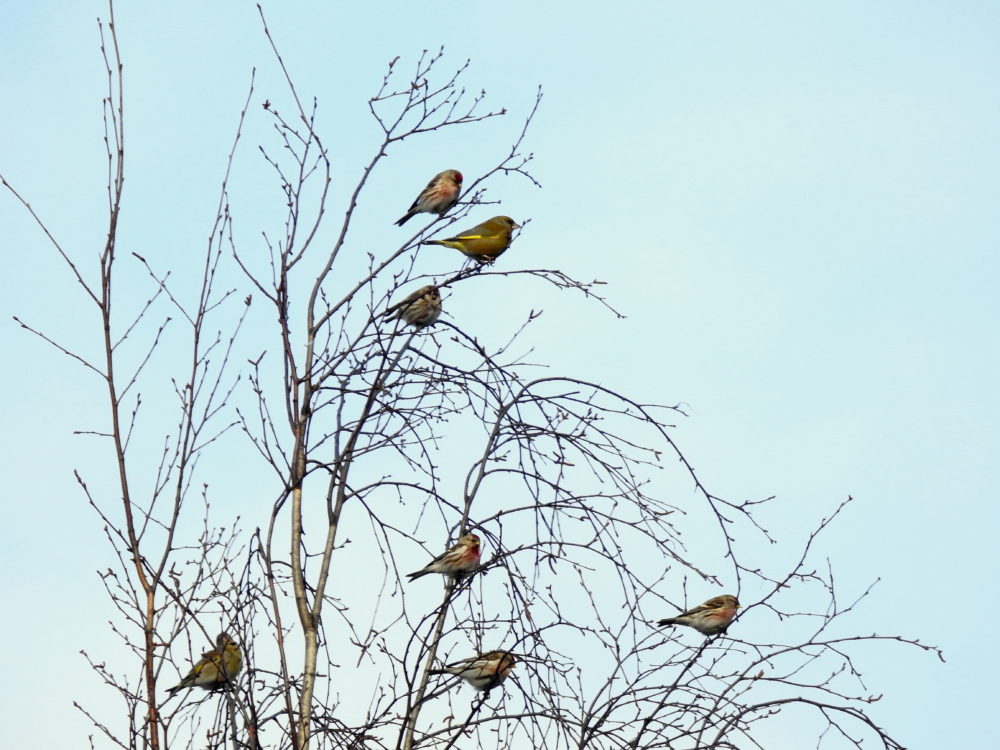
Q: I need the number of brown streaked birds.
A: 5